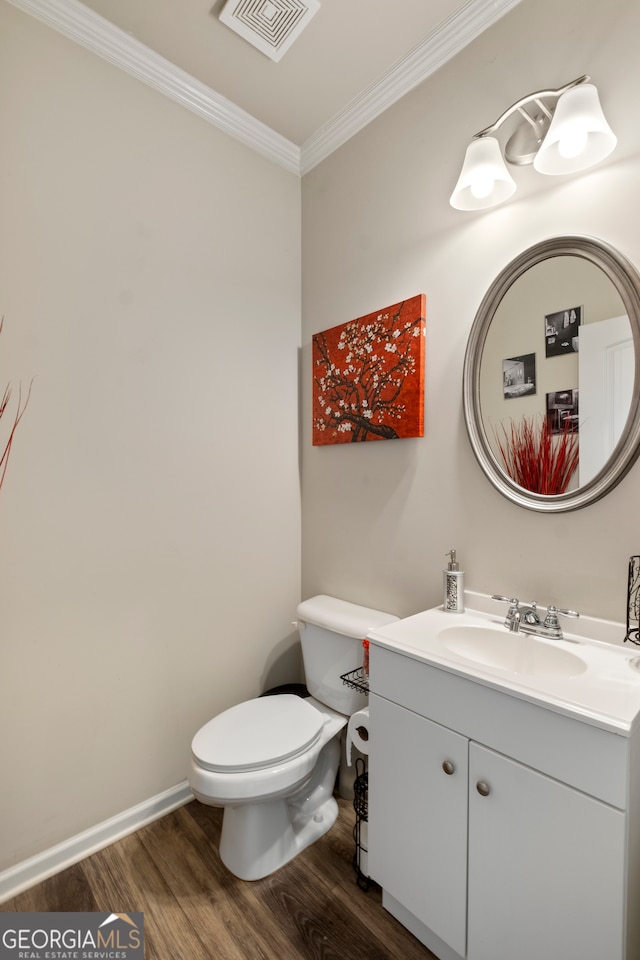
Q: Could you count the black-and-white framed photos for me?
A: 3